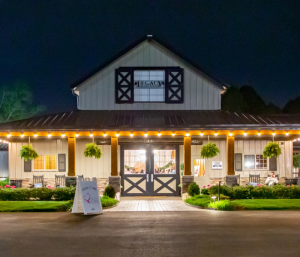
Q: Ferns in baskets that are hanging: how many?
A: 4